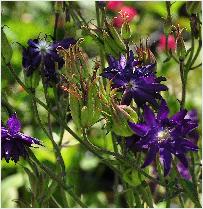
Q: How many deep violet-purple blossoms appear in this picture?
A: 4